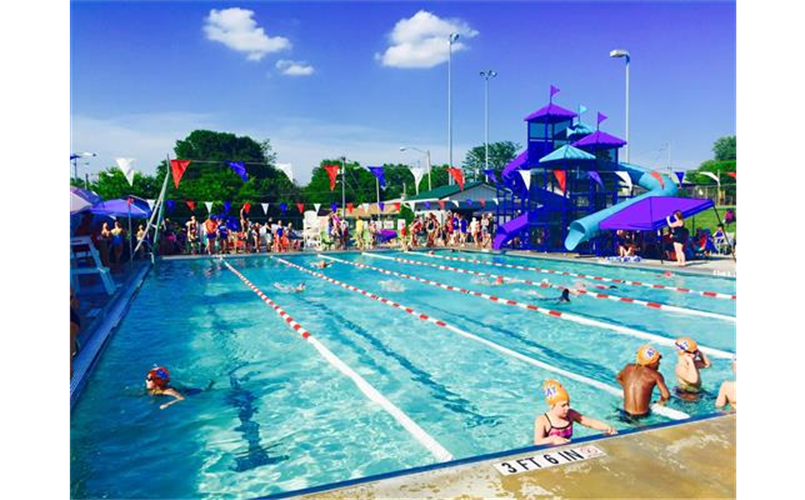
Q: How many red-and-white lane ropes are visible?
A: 5